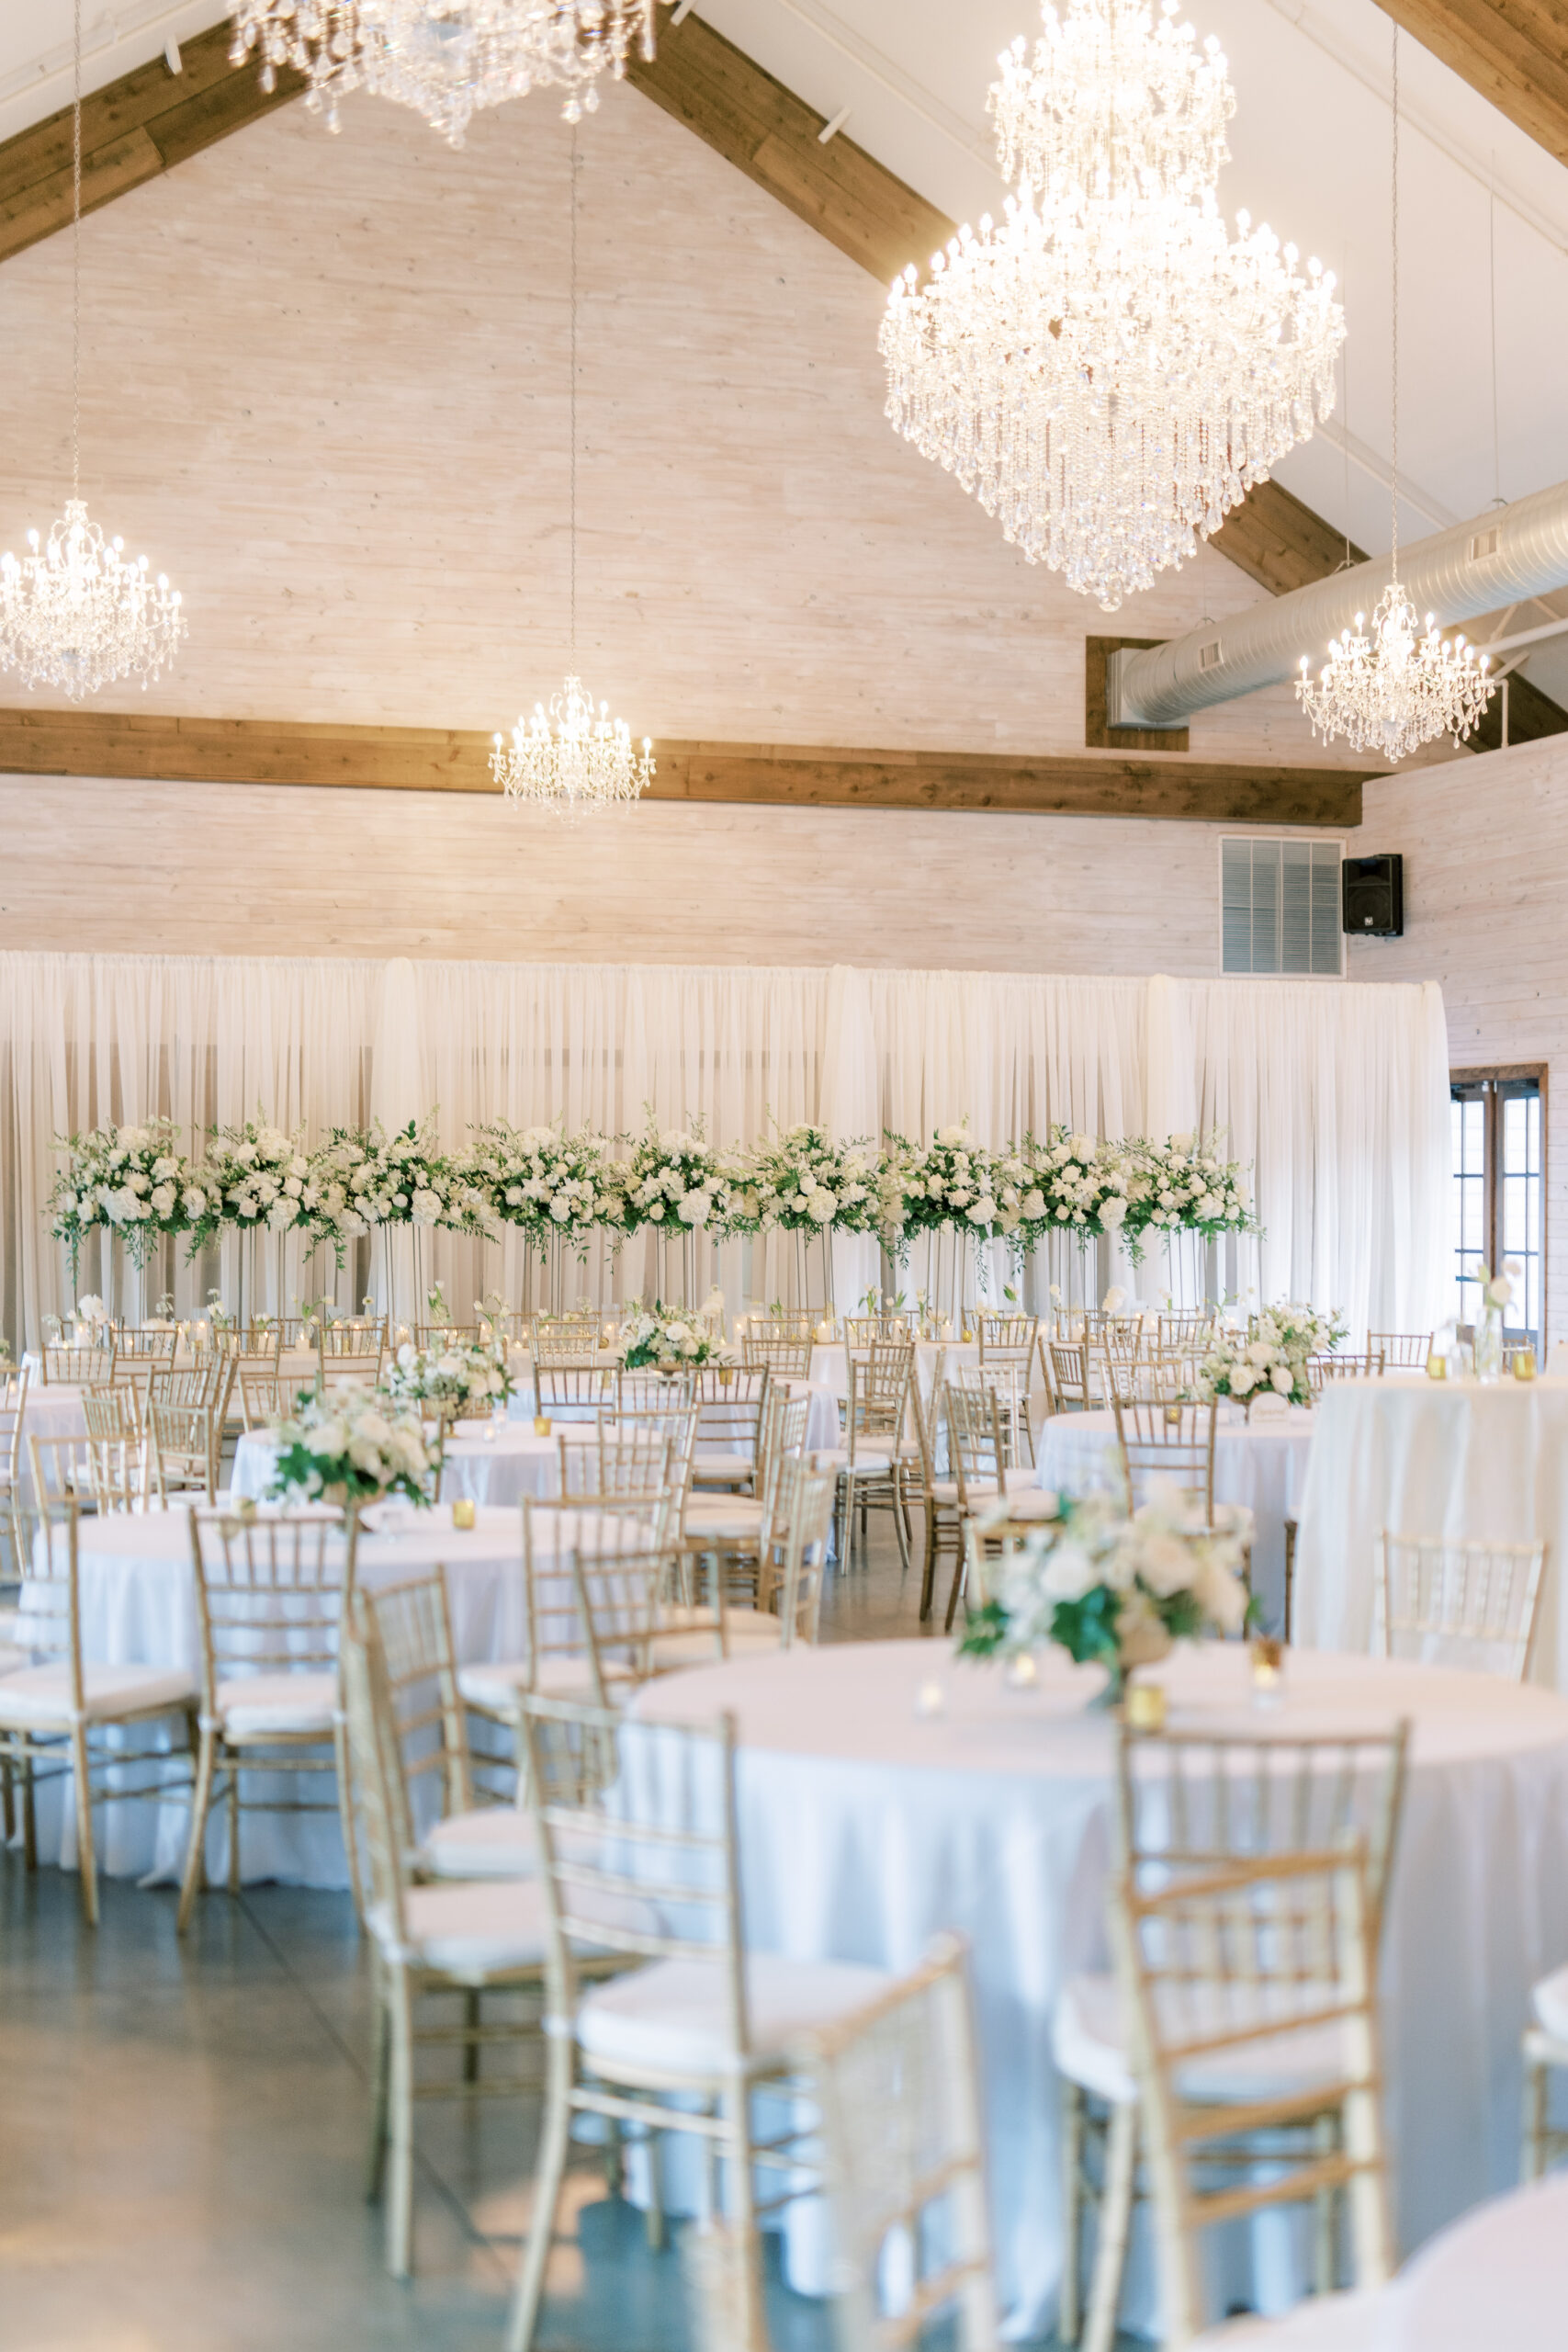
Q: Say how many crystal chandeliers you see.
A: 5